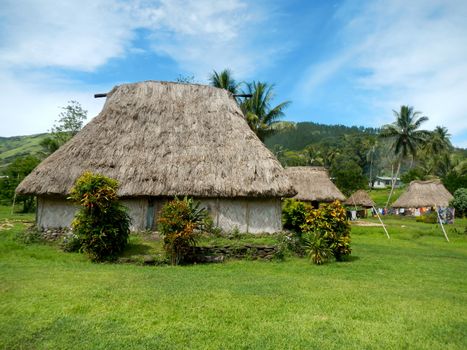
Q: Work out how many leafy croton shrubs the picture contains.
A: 3